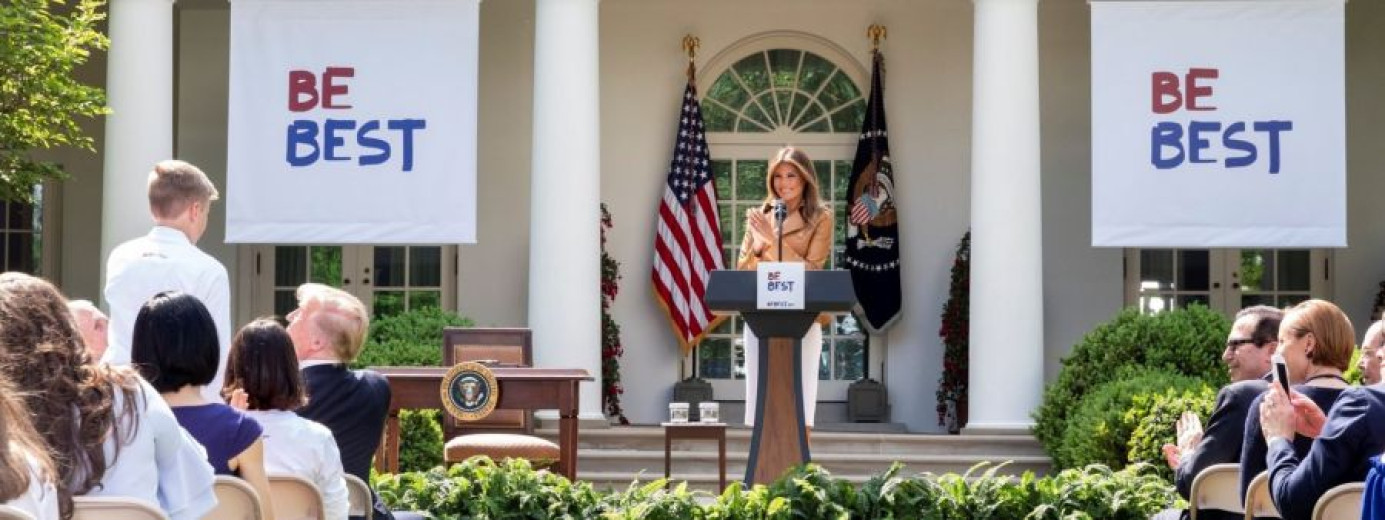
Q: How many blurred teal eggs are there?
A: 0